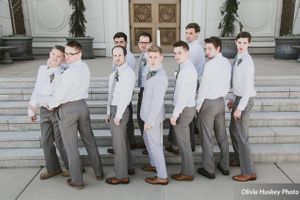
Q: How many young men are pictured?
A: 10